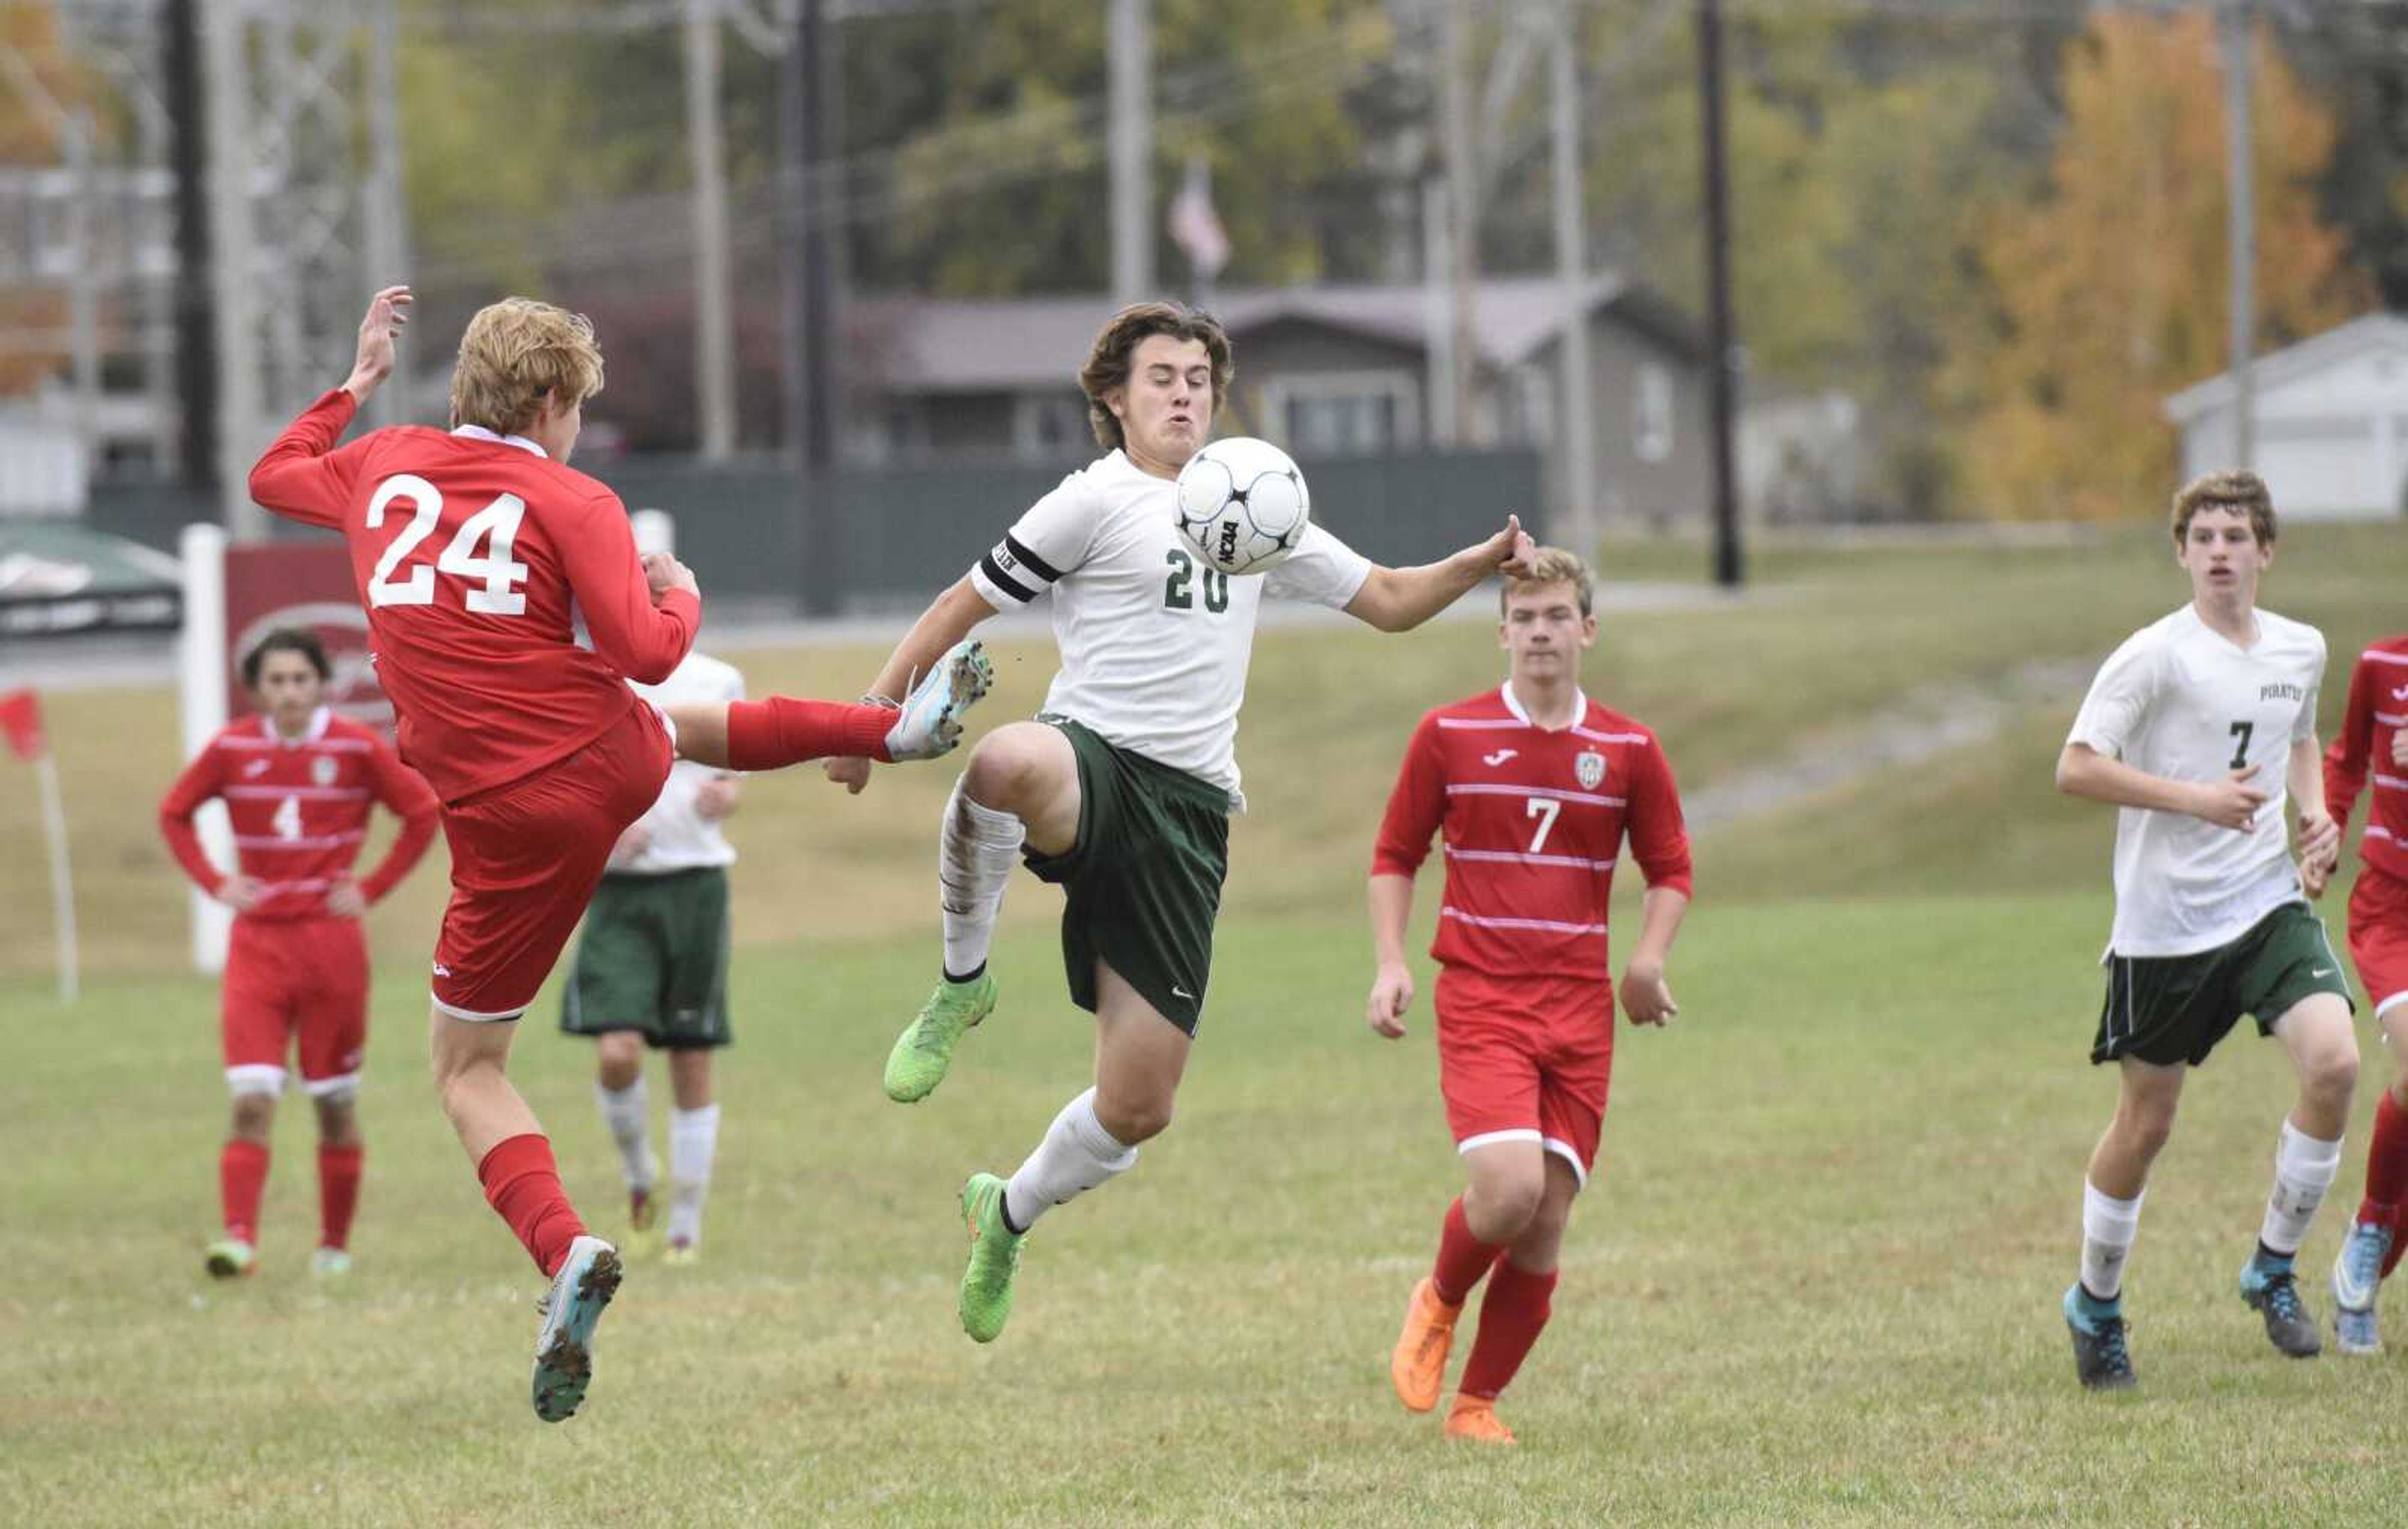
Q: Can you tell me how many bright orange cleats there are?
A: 2